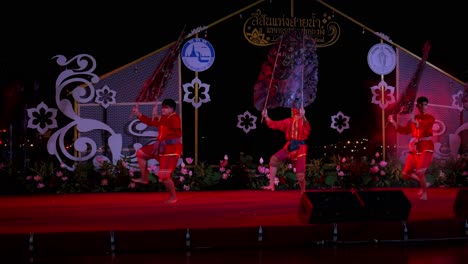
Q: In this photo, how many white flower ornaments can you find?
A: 7